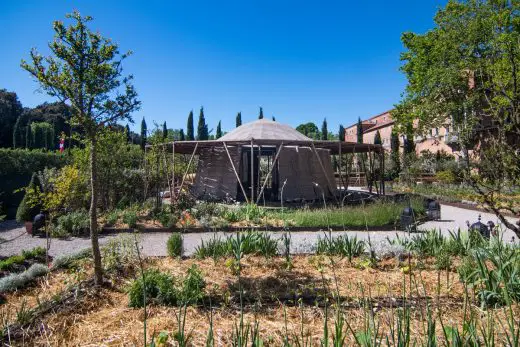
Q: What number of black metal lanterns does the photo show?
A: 4